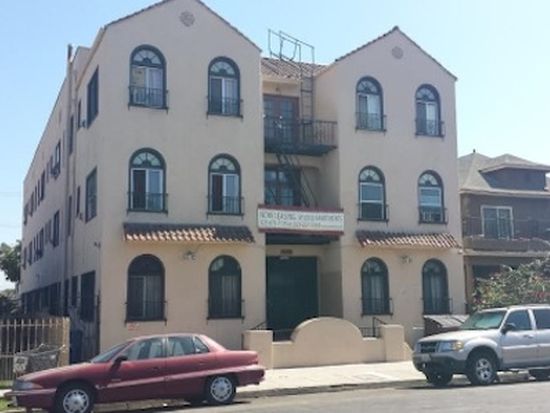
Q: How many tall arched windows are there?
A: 12